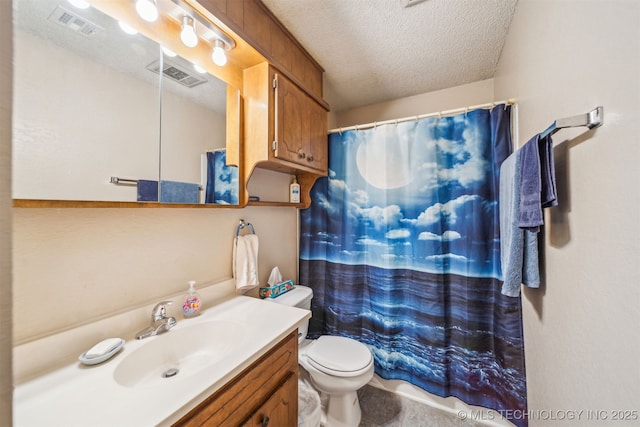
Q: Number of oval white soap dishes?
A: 1